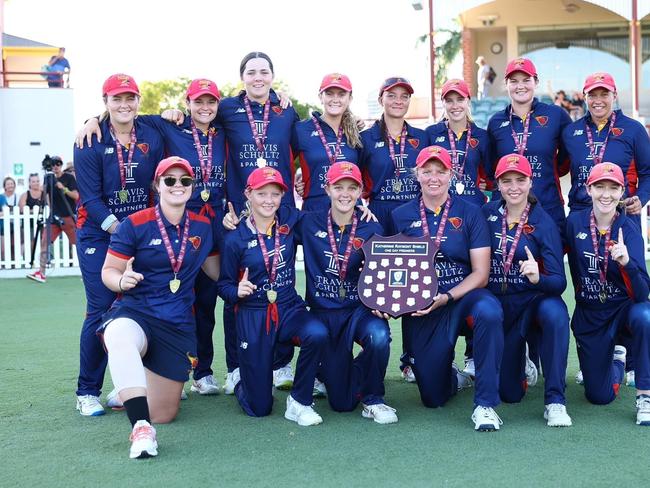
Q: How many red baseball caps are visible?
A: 13